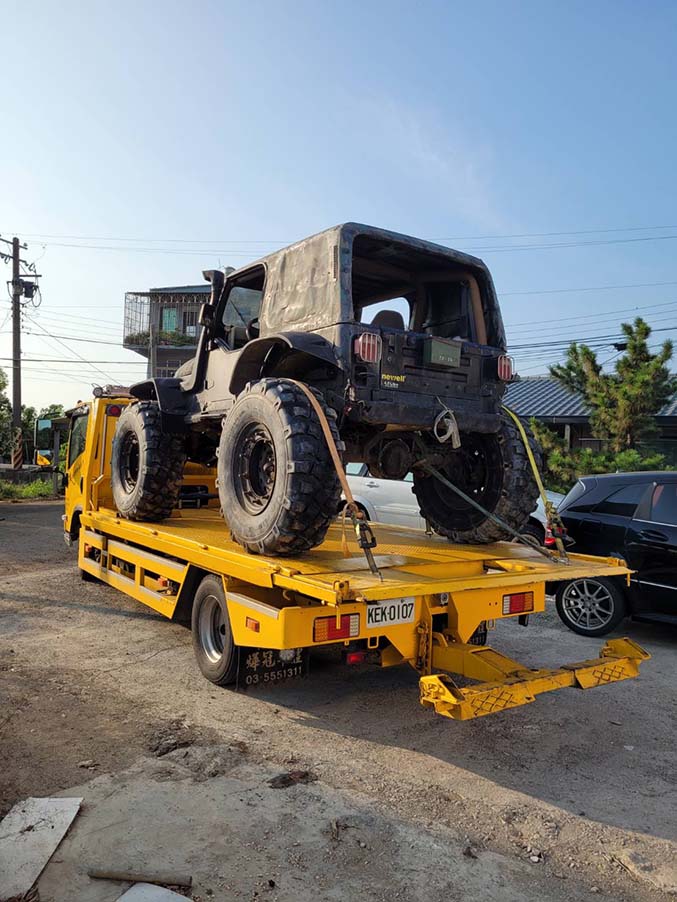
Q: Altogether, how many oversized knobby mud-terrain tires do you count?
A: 3